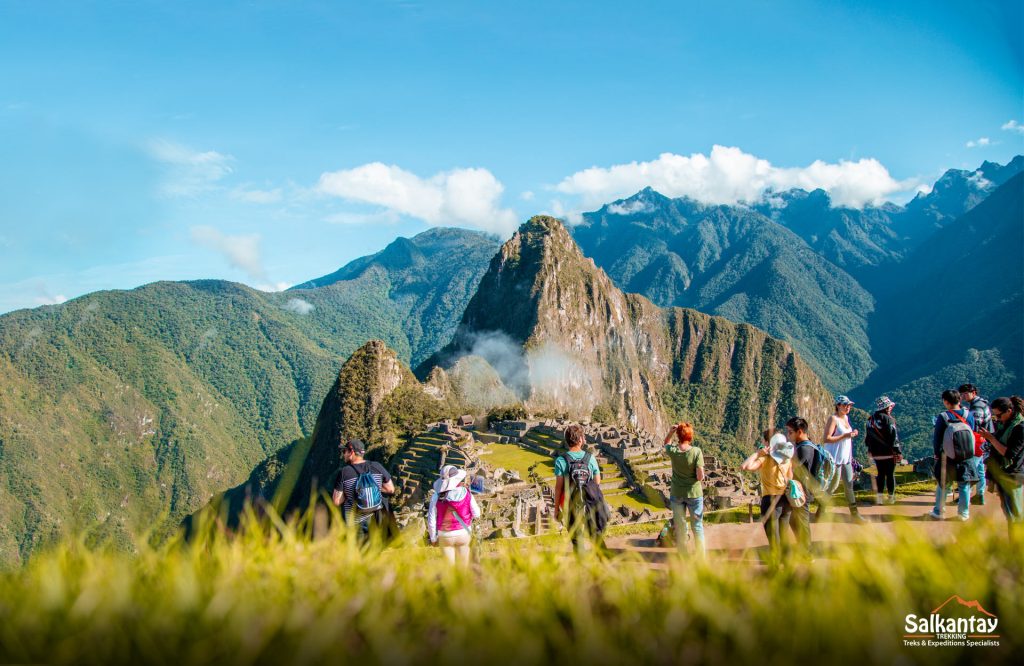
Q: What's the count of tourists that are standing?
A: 11